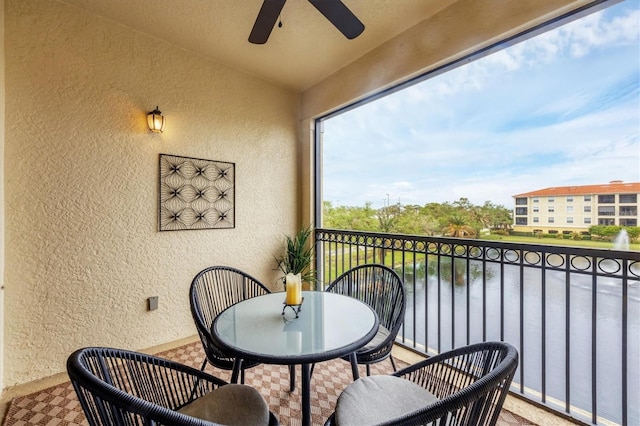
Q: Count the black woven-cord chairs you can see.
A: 4